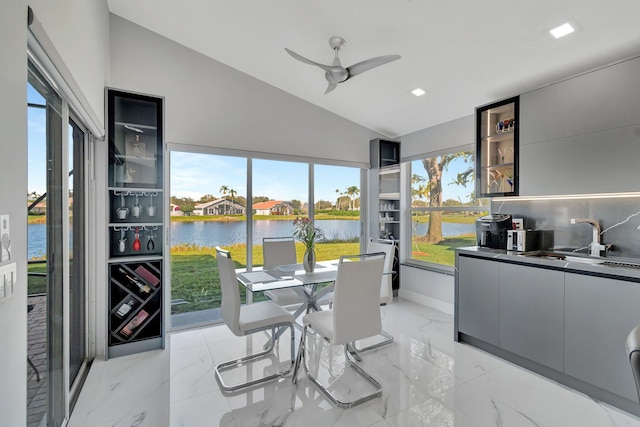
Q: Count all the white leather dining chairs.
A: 4